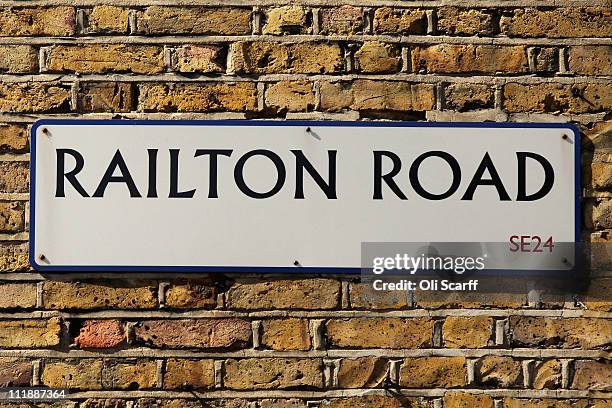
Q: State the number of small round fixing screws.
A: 6